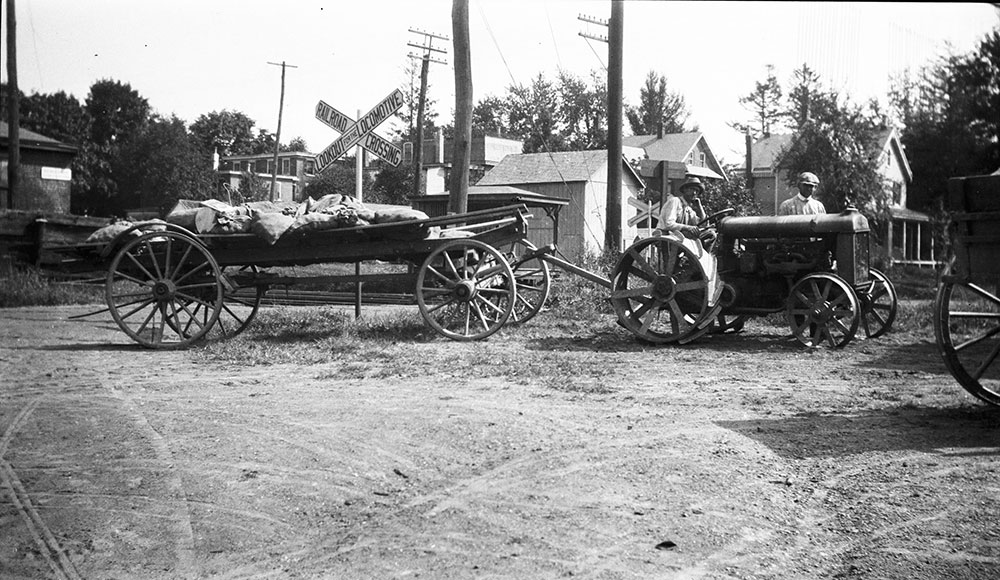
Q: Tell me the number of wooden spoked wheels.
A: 5